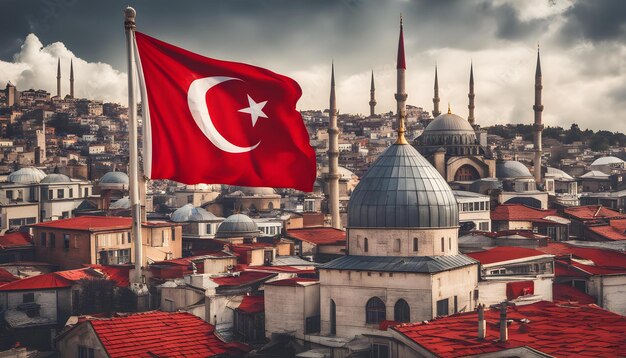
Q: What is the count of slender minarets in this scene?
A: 8